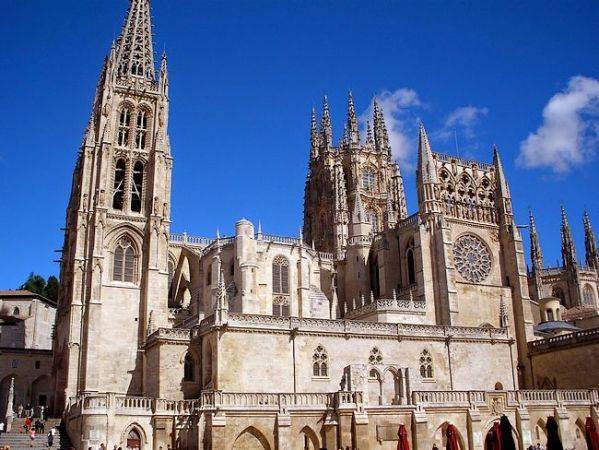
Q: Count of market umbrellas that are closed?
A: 6